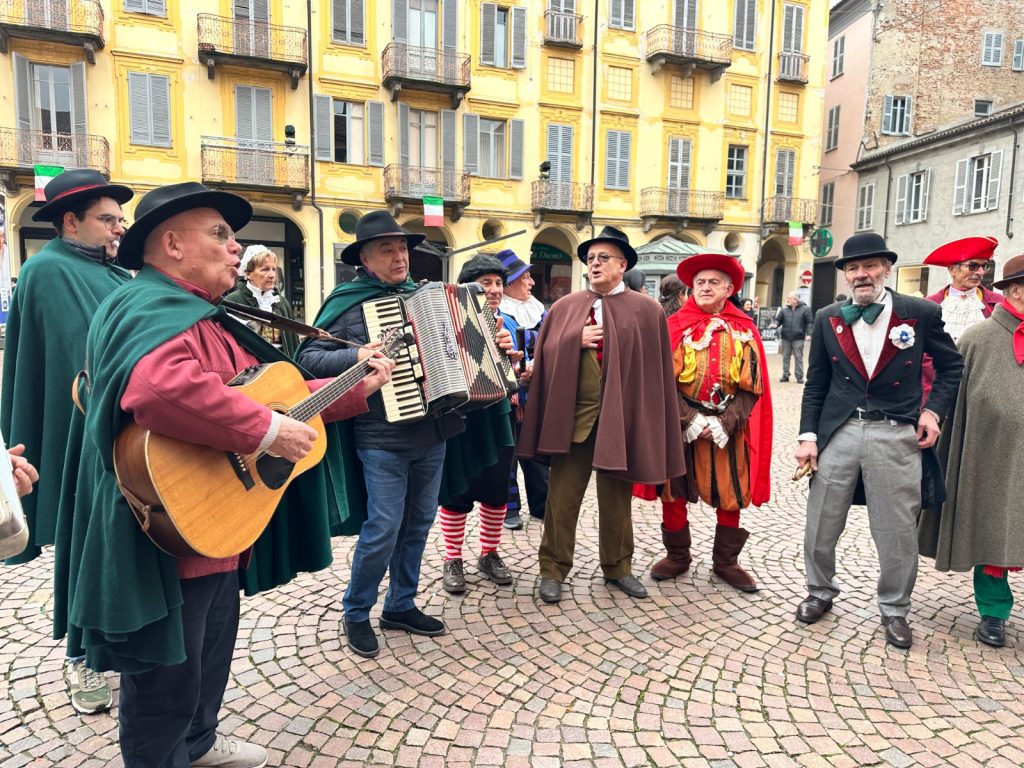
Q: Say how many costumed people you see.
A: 11